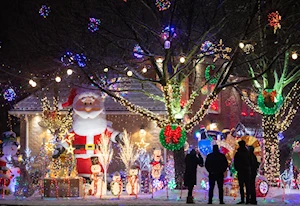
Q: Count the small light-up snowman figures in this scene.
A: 3